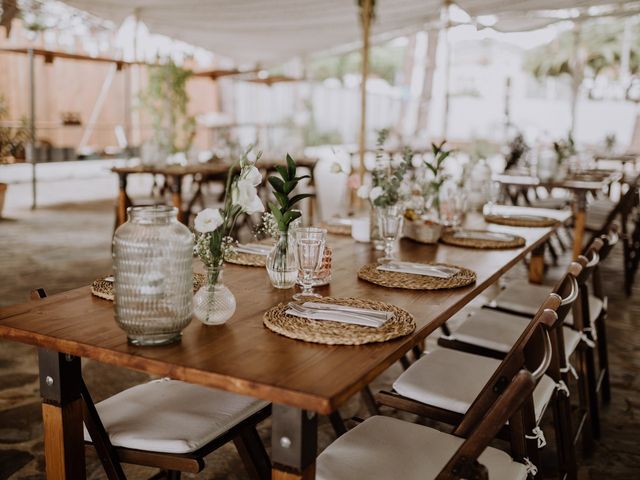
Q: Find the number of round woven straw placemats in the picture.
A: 7